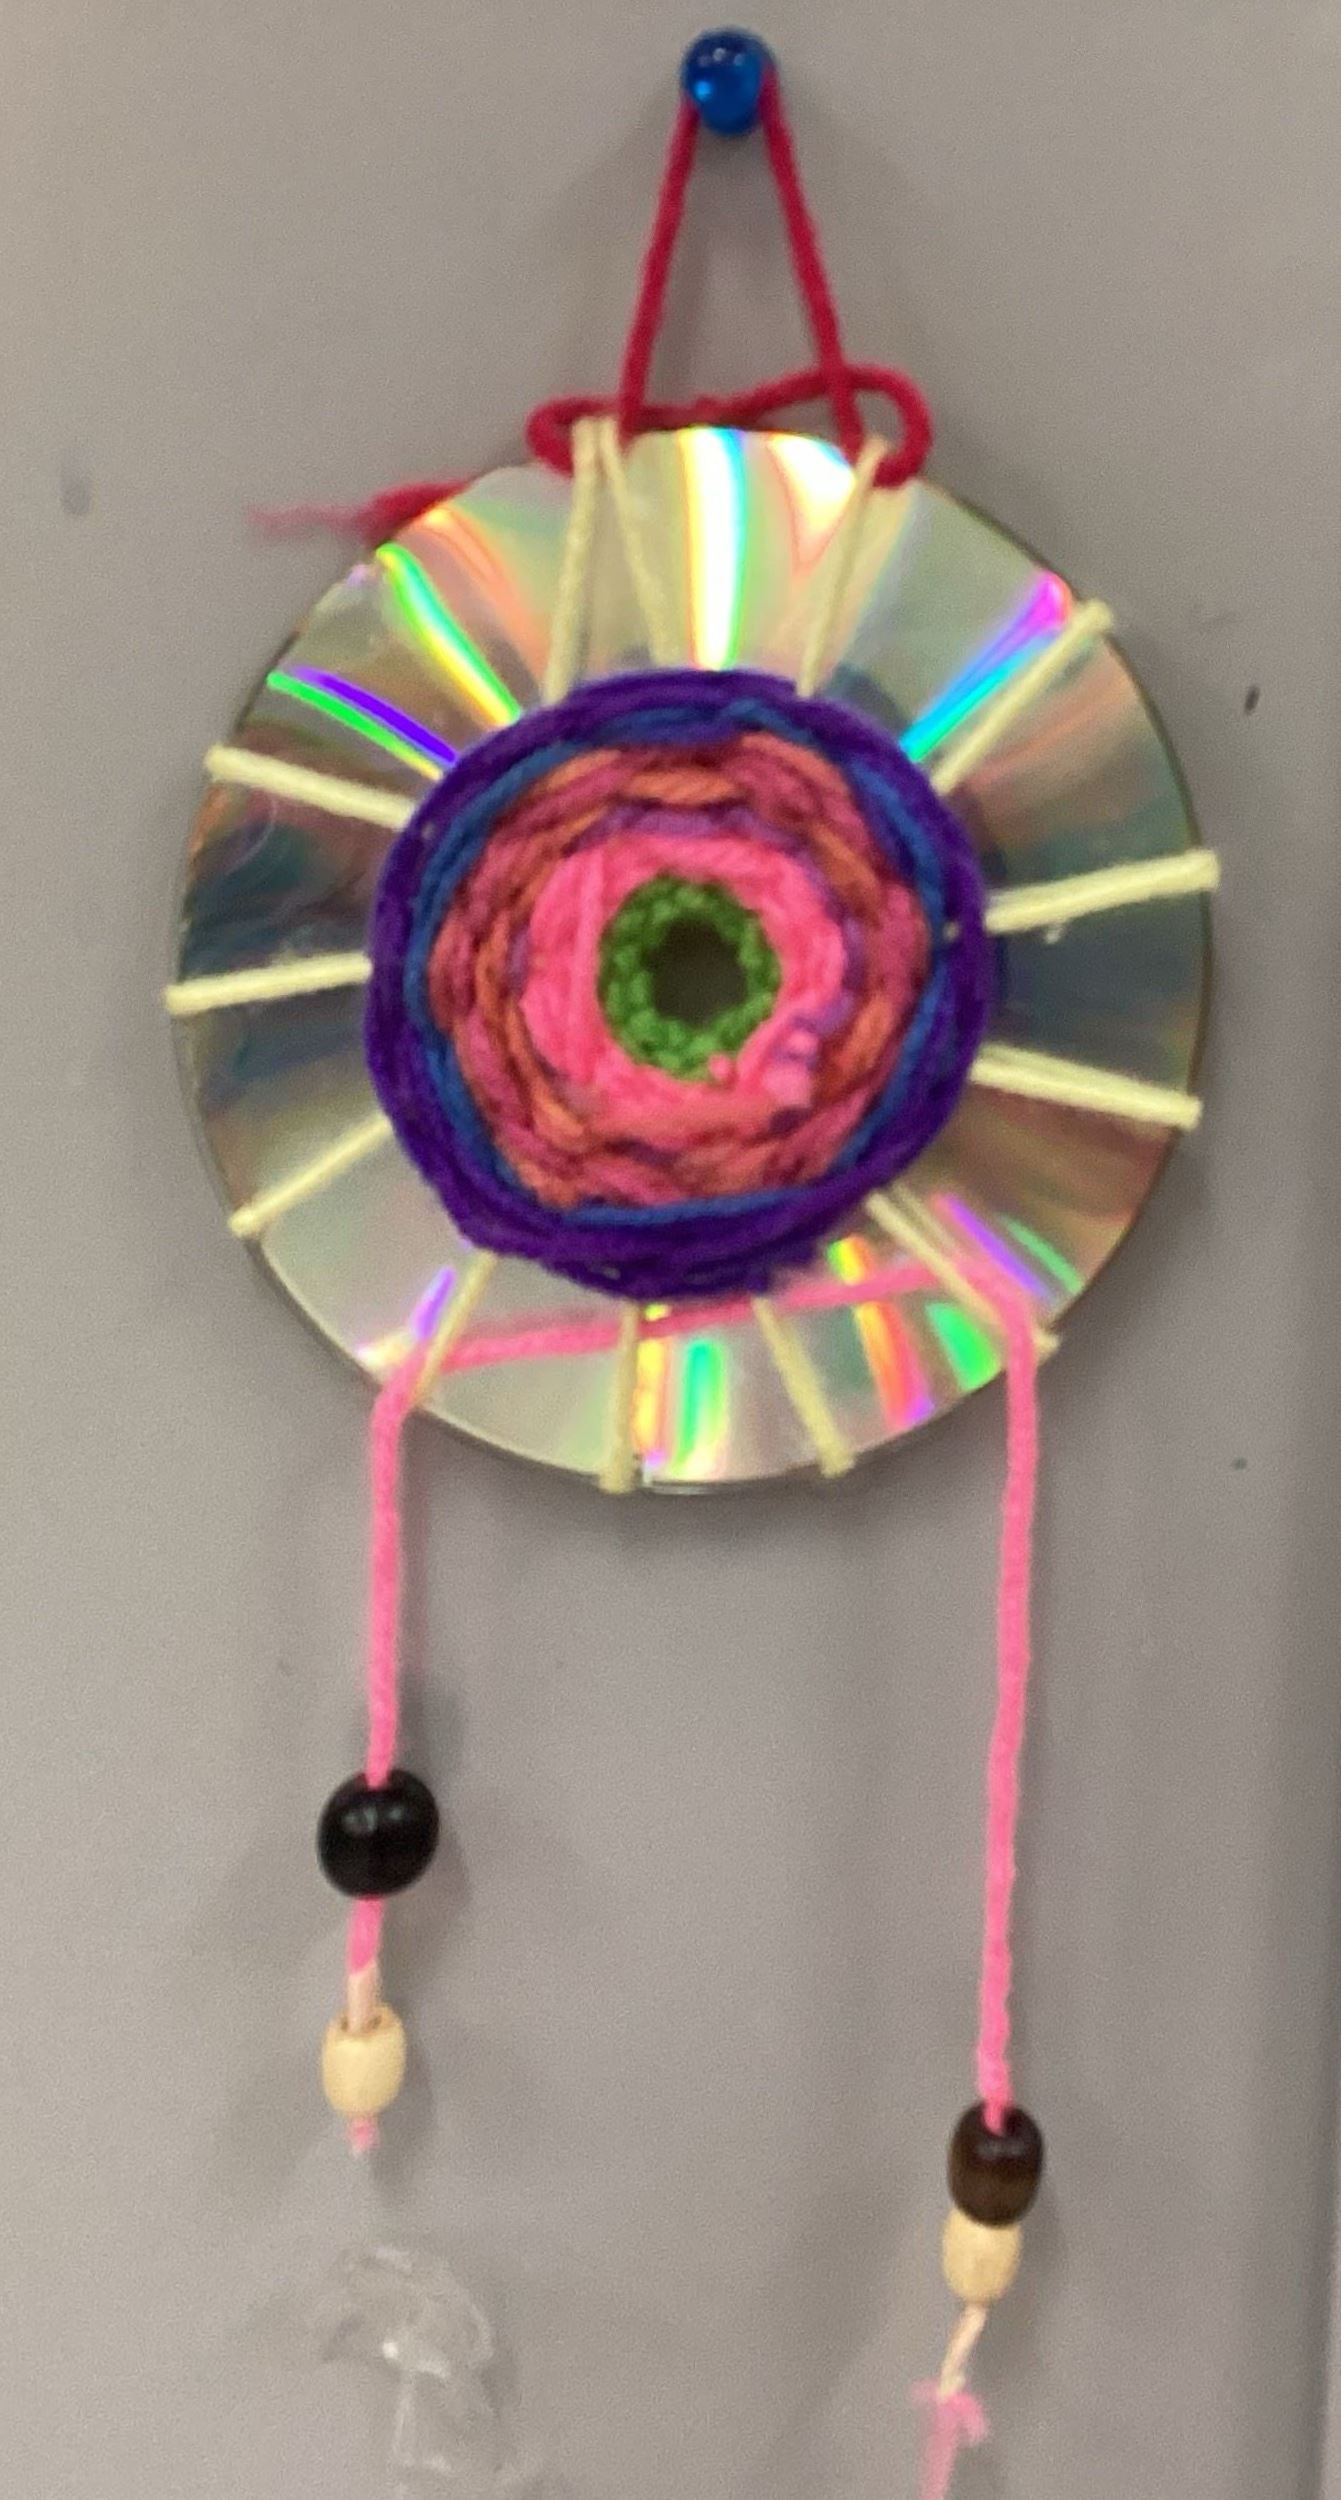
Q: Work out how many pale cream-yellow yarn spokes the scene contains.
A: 13